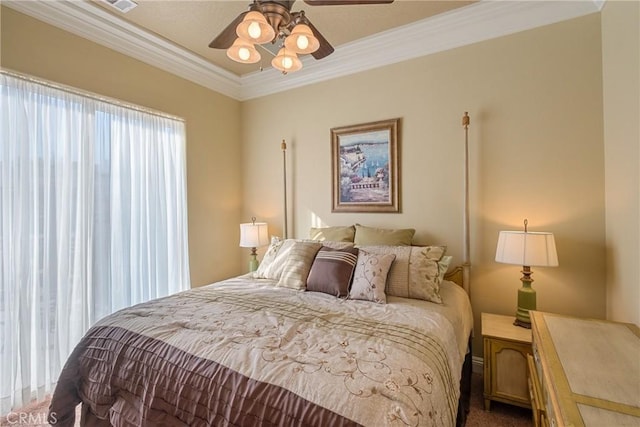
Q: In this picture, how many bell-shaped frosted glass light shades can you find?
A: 4